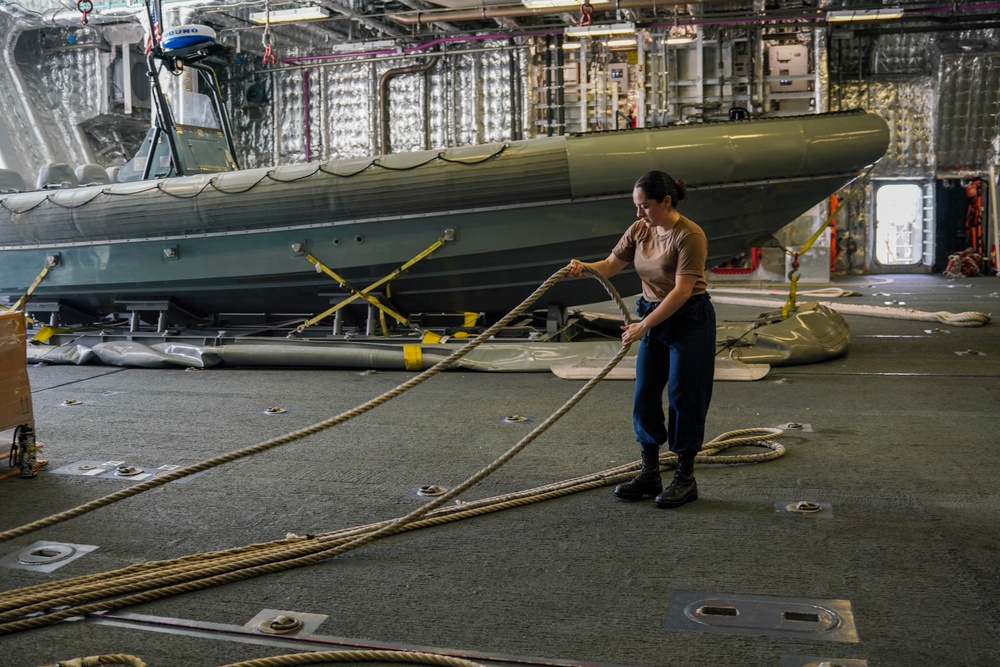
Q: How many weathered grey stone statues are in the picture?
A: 0